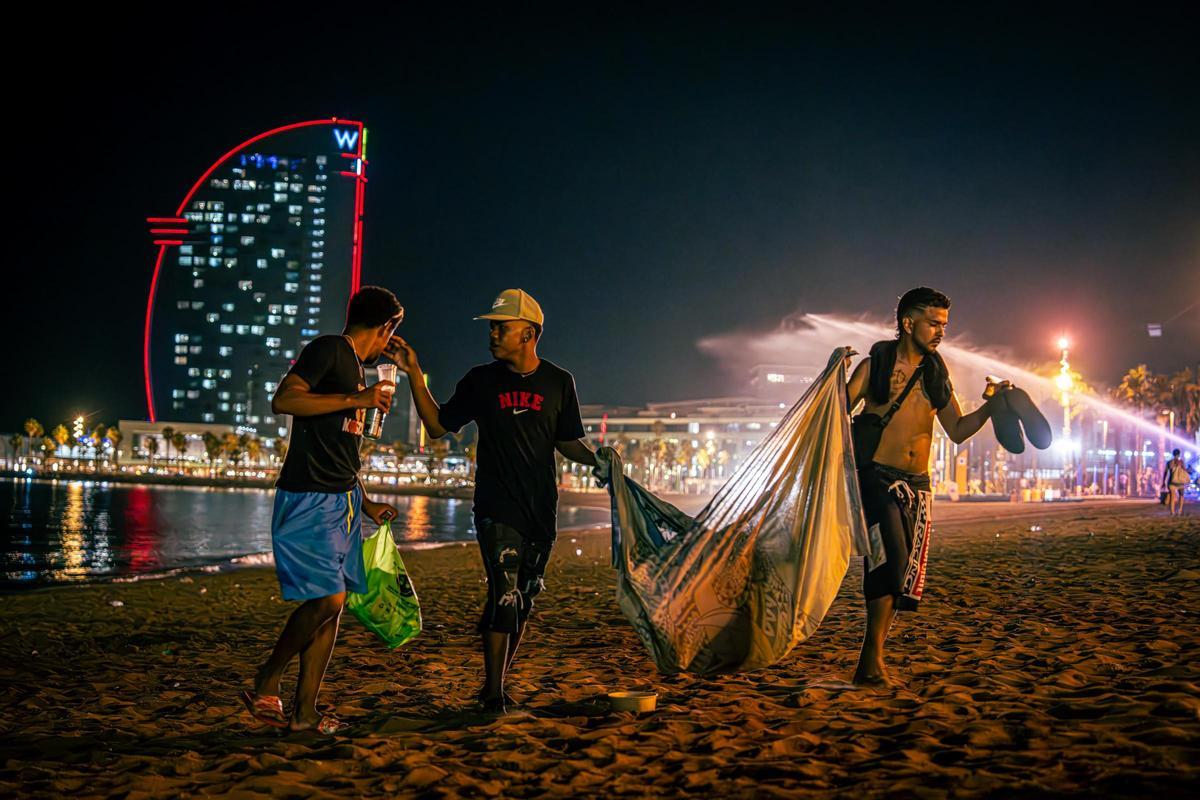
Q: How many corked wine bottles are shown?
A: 0